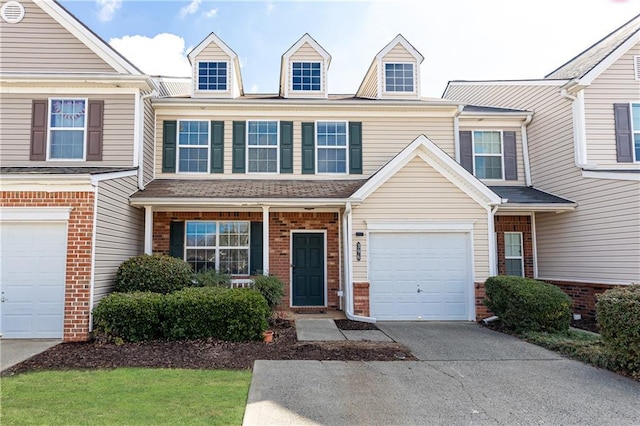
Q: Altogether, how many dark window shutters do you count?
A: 13